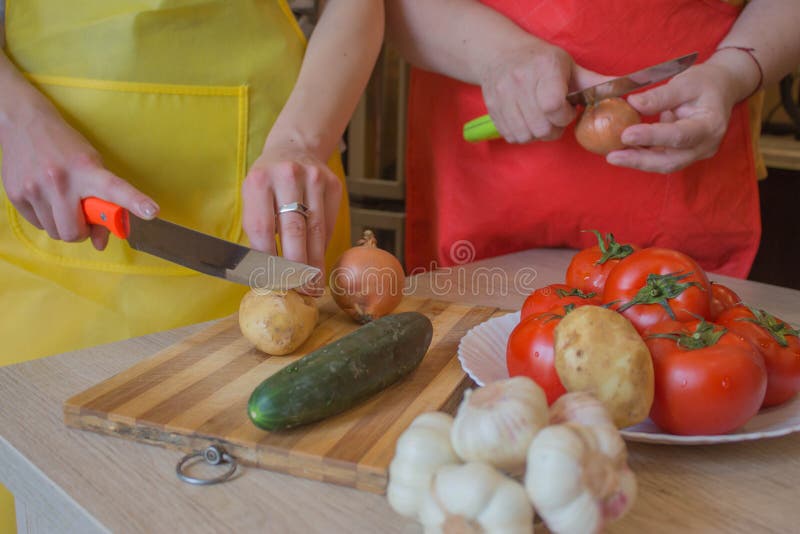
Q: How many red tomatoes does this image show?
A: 7